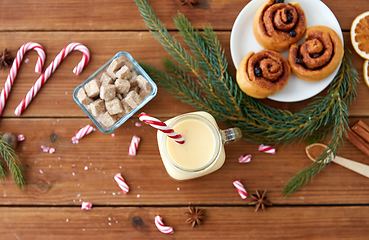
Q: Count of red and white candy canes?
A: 2